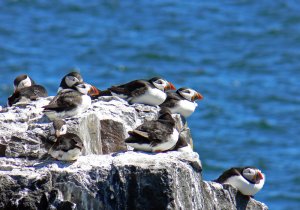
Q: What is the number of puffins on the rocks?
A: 8